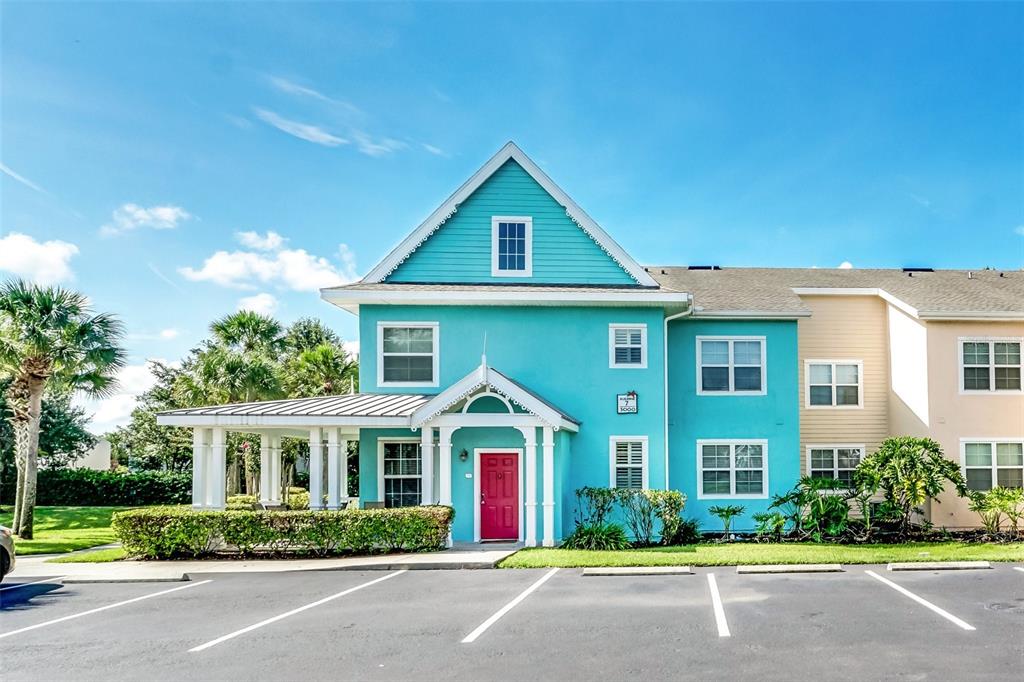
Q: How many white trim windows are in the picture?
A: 11